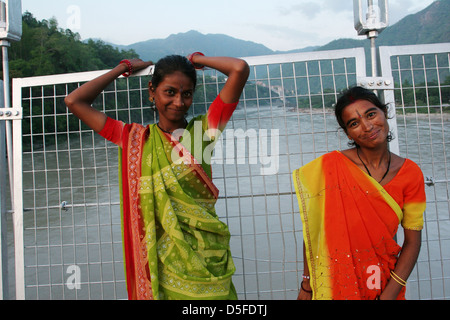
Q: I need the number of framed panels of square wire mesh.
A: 2